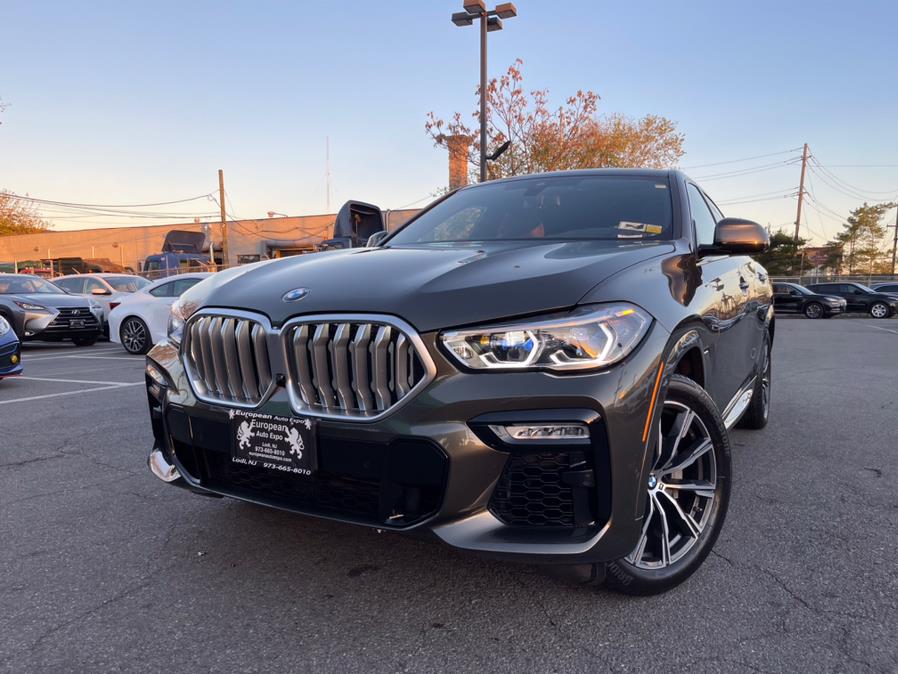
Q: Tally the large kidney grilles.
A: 2